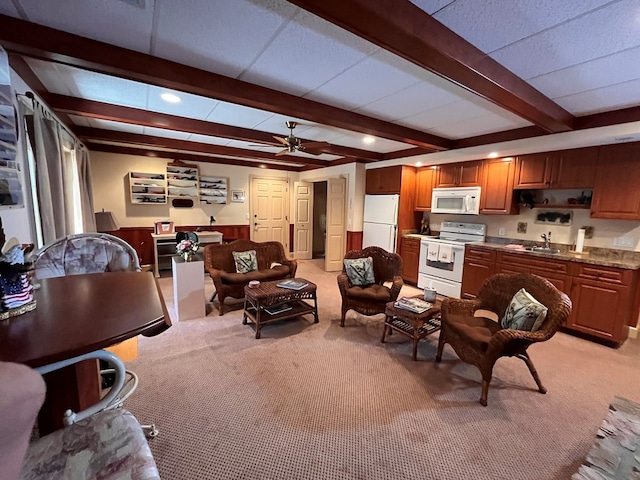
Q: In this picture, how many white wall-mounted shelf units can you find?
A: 3